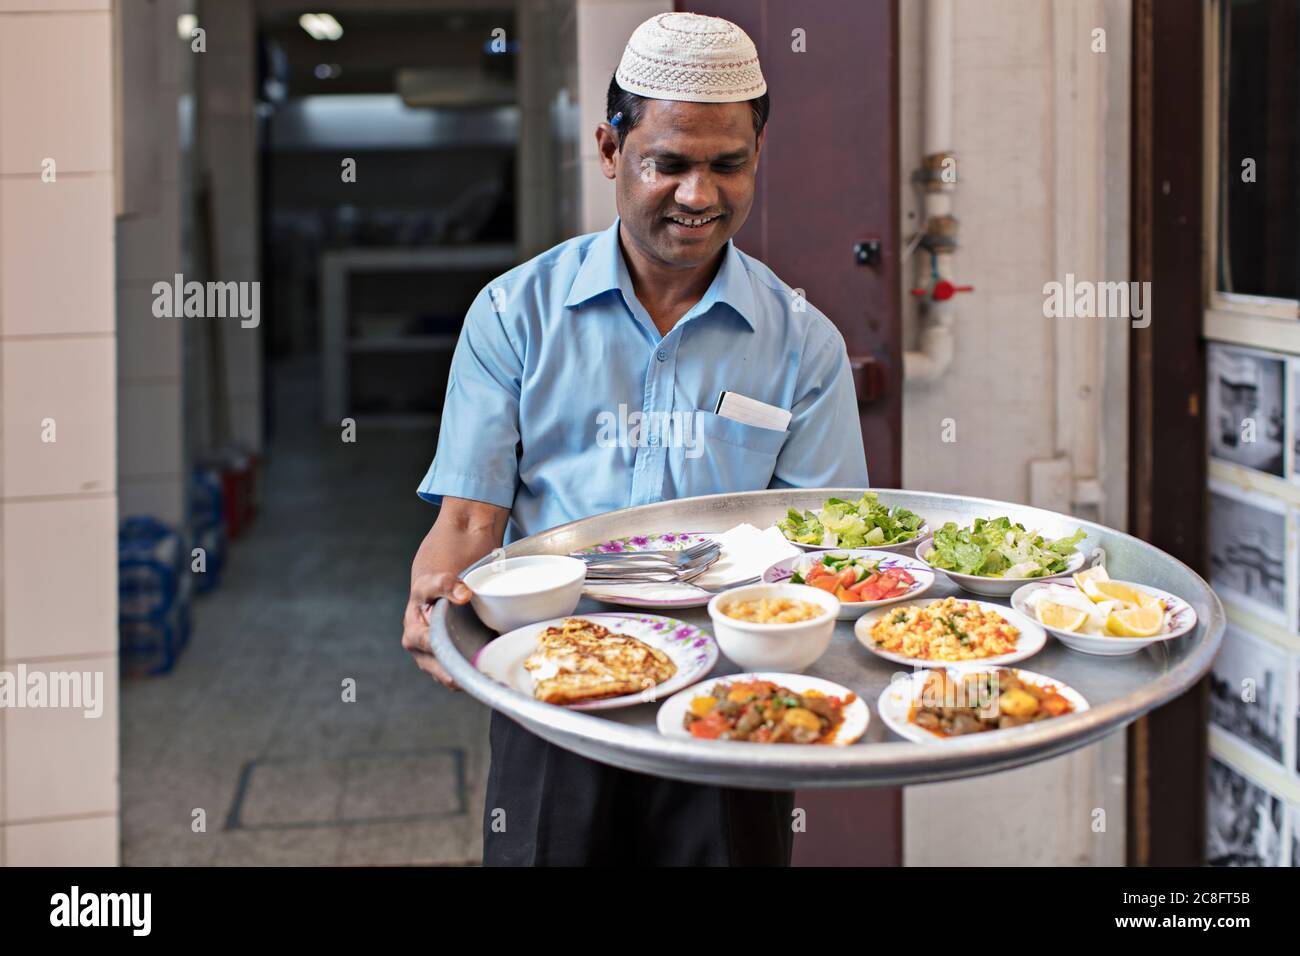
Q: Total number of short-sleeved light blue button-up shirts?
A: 1